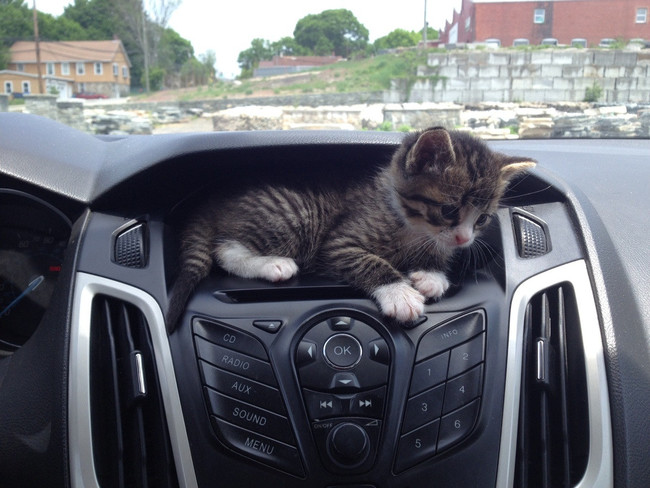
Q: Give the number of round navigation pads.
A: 1